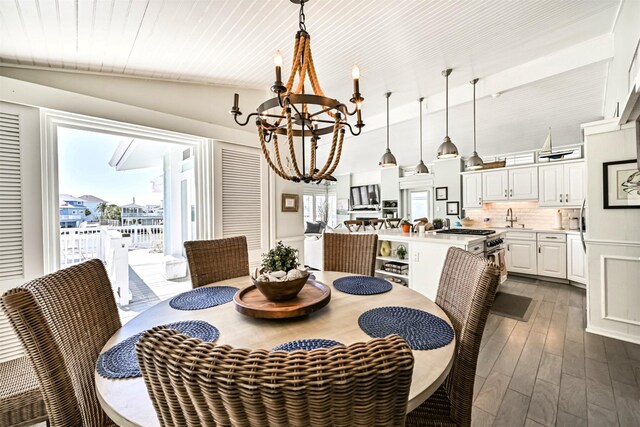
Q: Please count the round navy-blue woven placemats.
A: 5